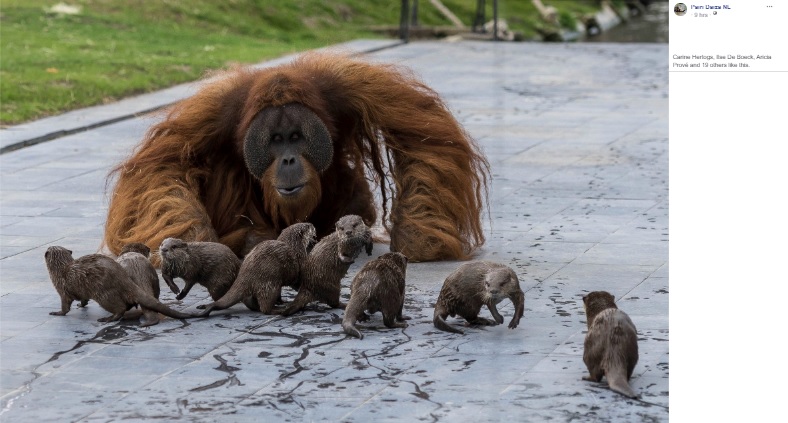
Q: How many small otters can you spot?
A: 8